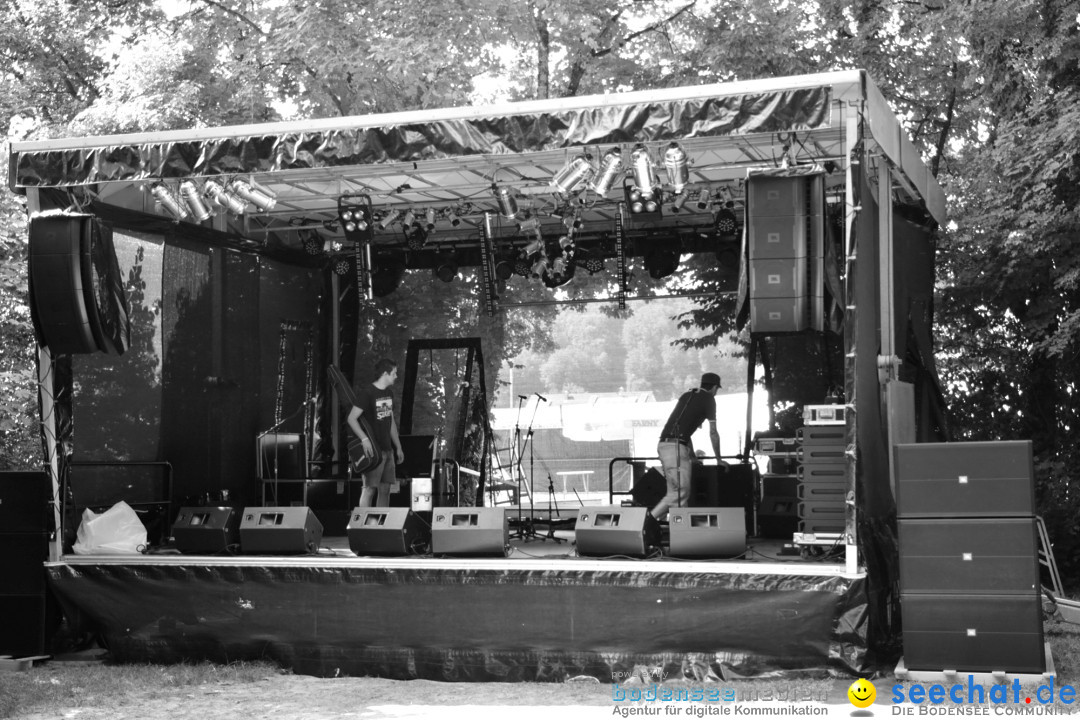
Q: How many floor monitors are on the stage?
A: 6